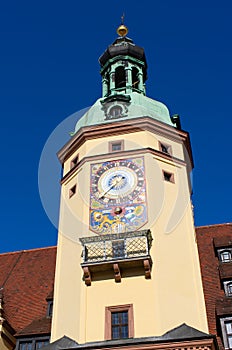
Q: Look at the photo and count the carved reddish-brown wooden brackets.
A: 3